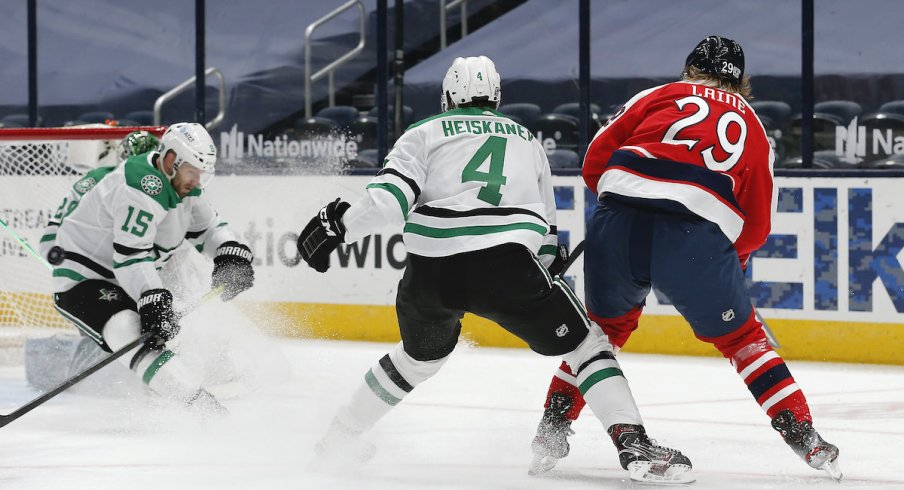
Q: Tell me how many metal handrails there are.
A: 3